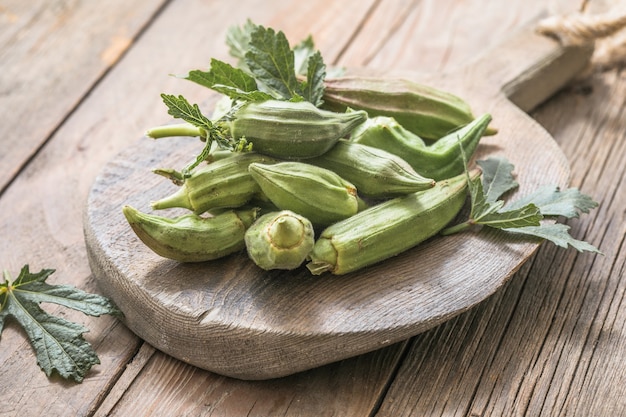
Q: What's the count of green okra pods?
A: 9